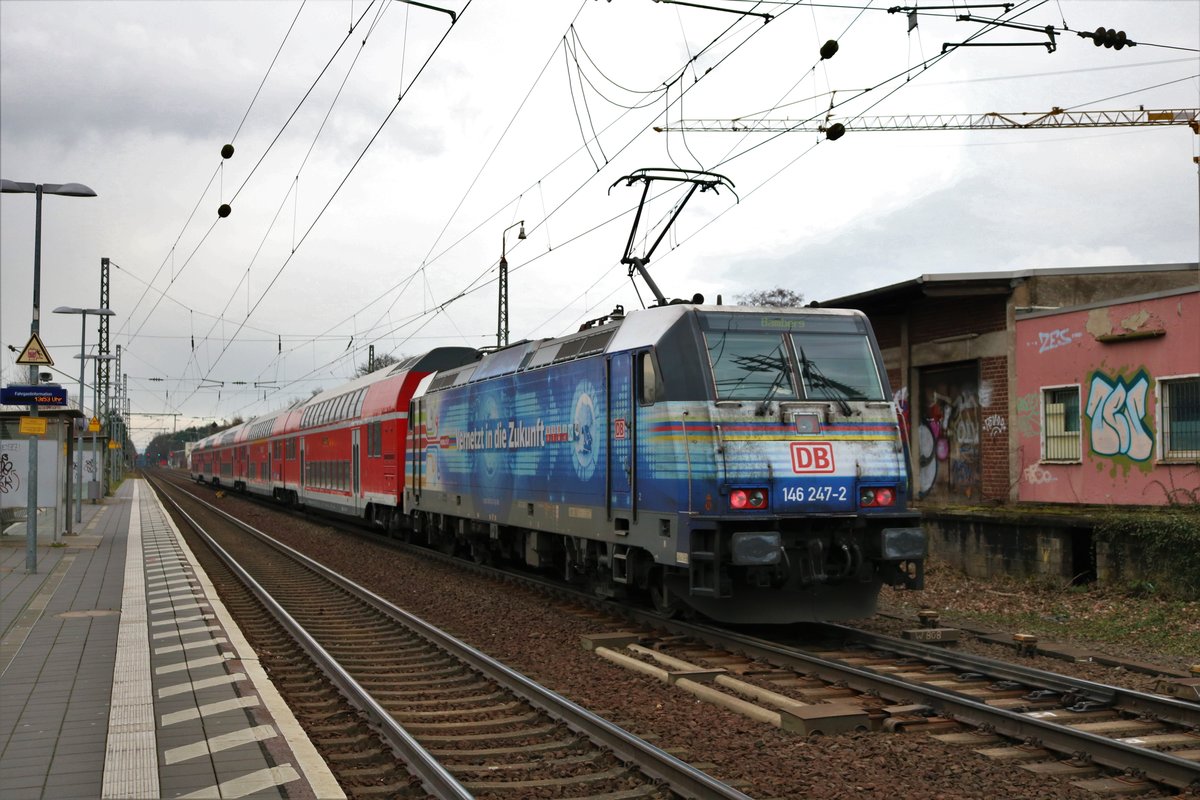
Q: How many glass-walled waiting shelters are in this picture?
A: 2